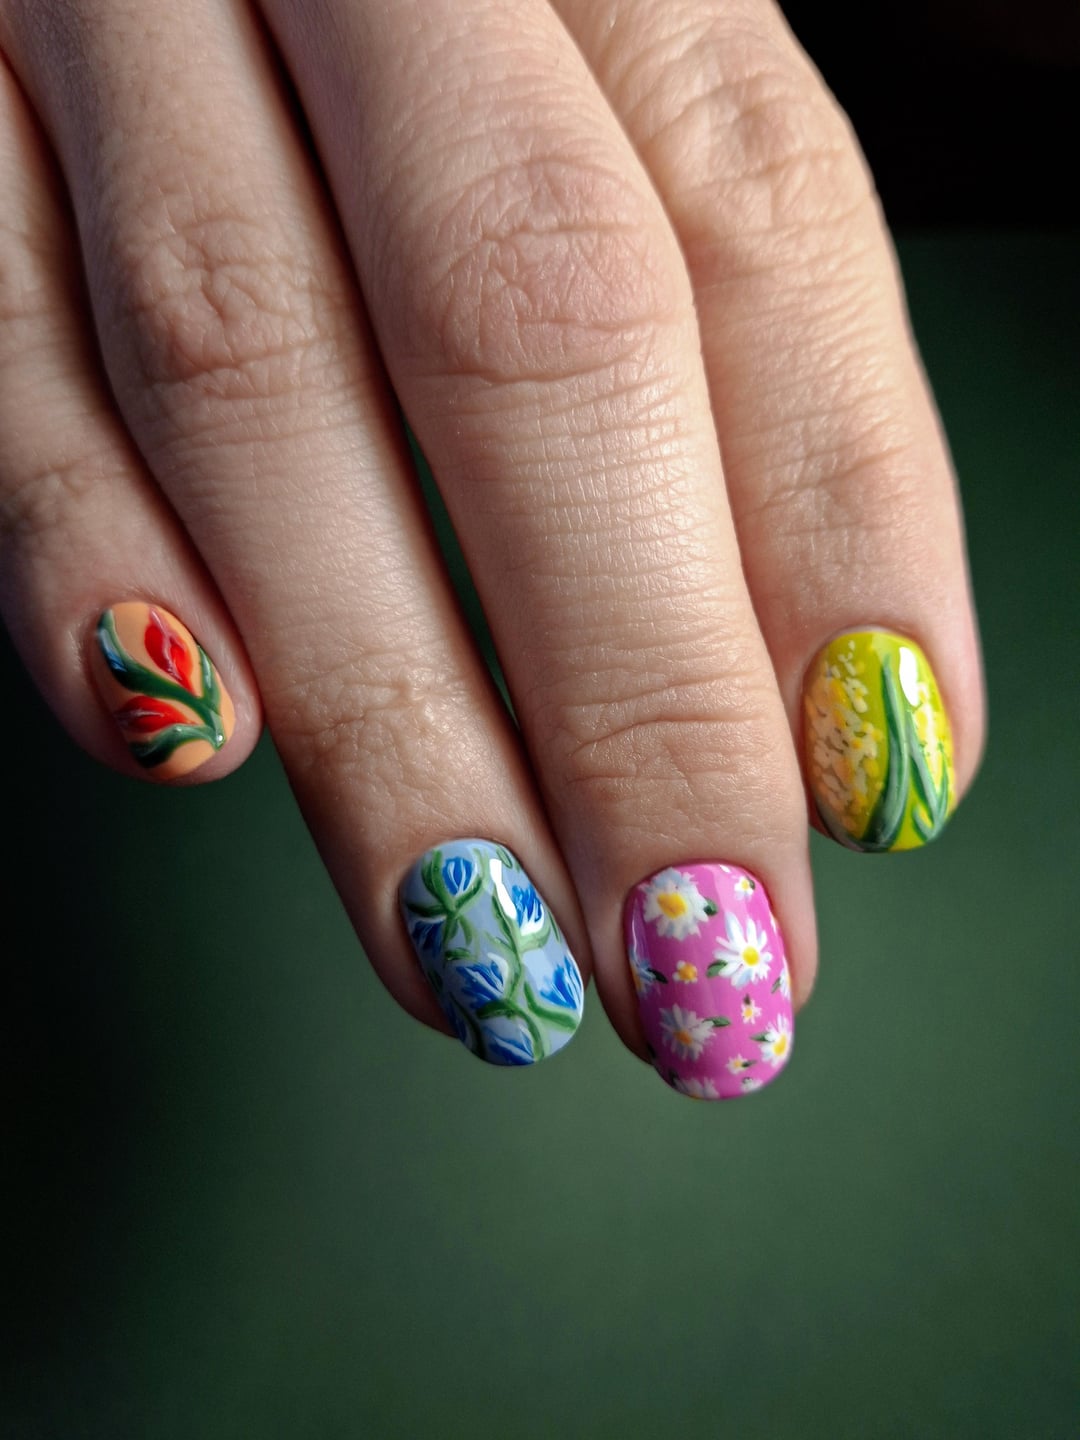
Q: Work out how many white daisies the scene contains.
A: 12